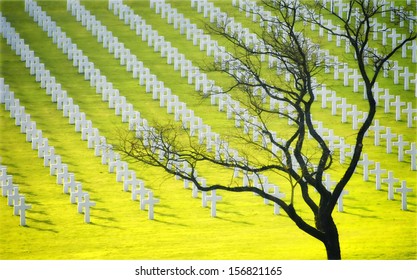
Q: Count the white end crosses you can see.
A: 7